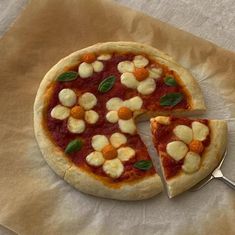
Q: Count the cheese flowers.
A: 6